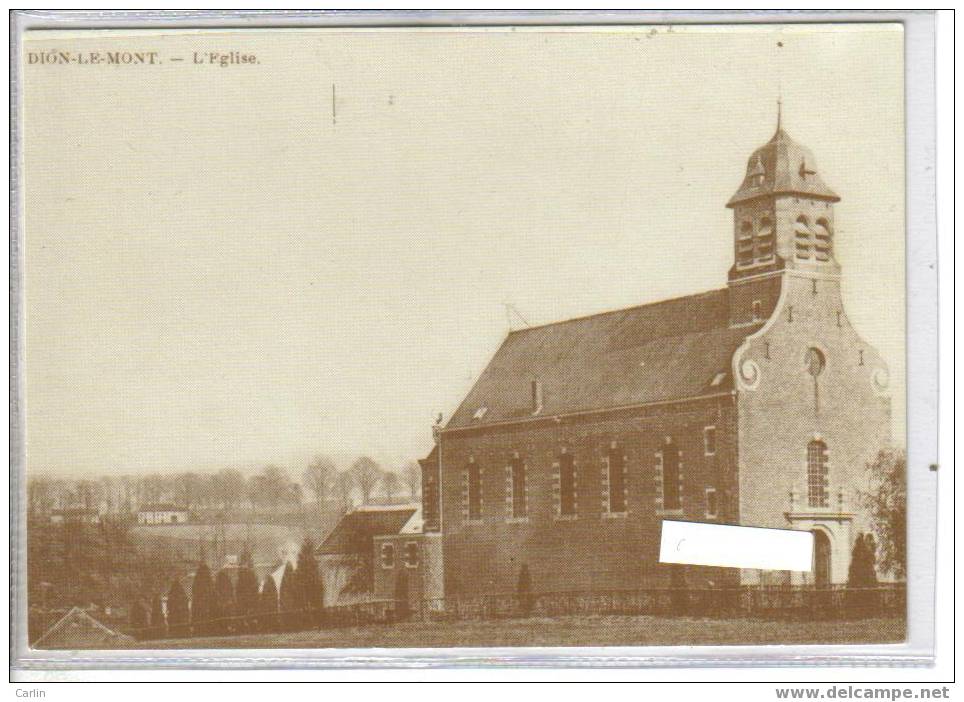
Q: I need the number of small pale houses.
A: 2